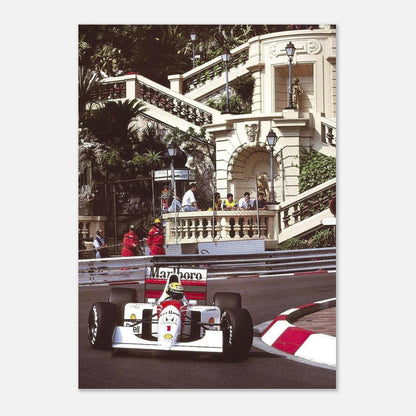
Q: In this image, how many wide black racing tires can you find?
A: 4